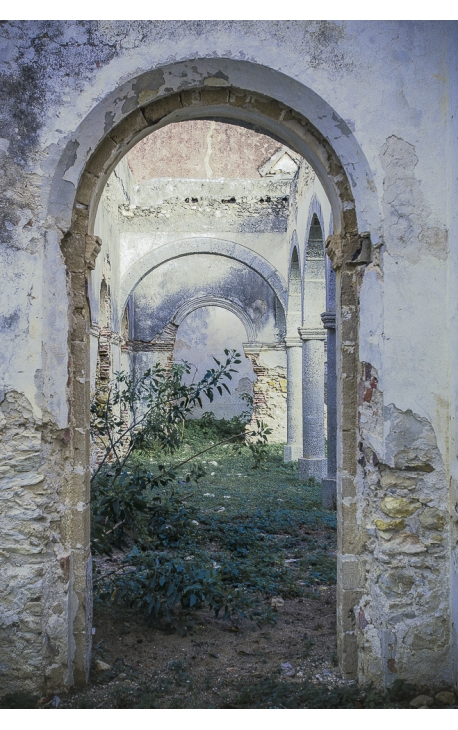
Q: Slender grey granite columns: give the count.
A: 3